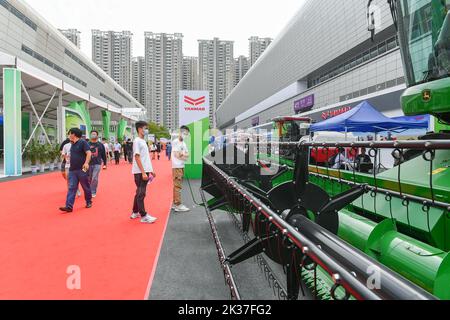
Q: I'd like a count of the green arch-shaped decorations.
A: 3